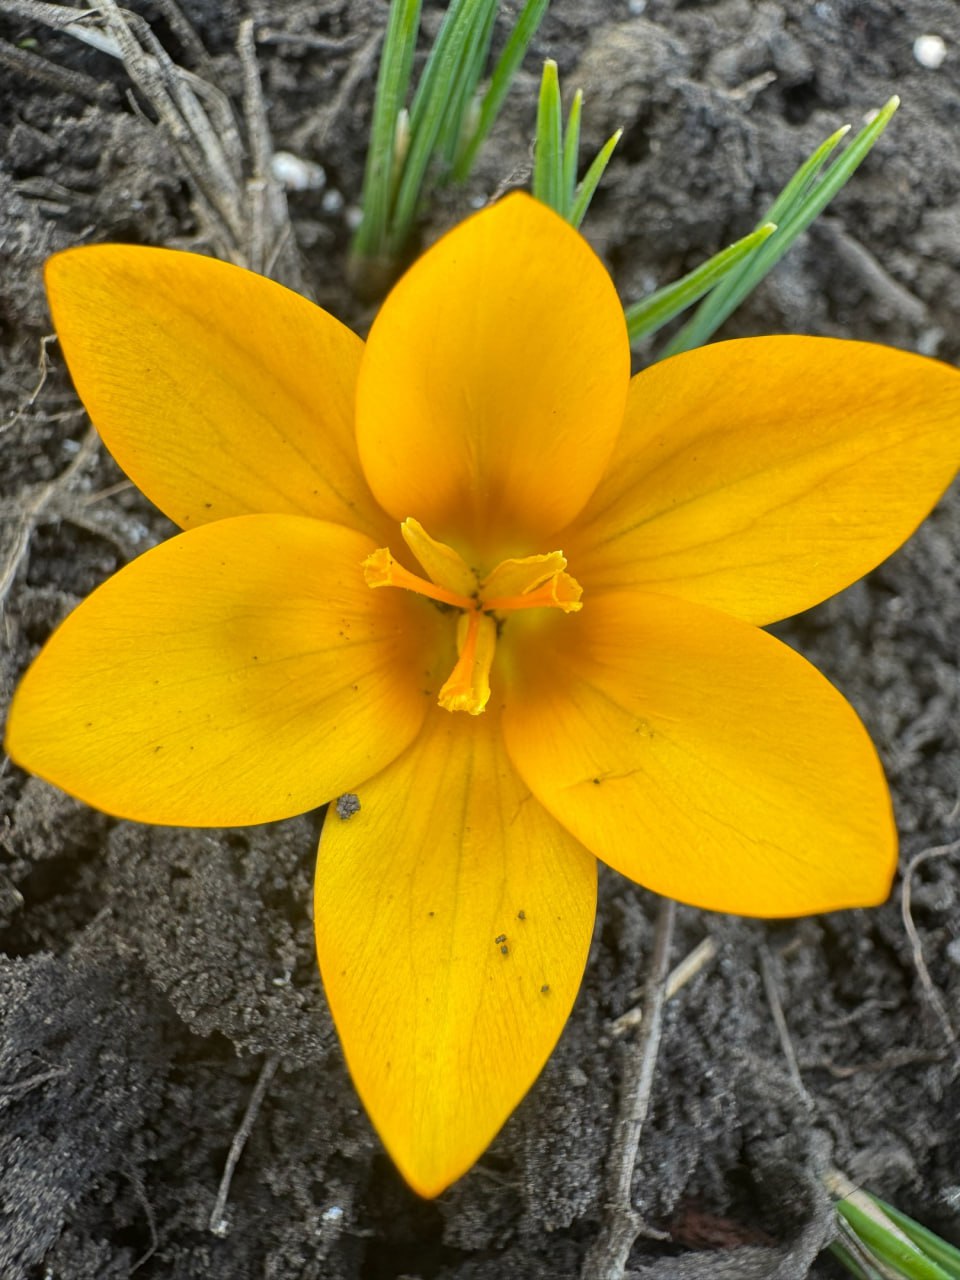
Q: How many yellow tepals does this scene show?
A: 6